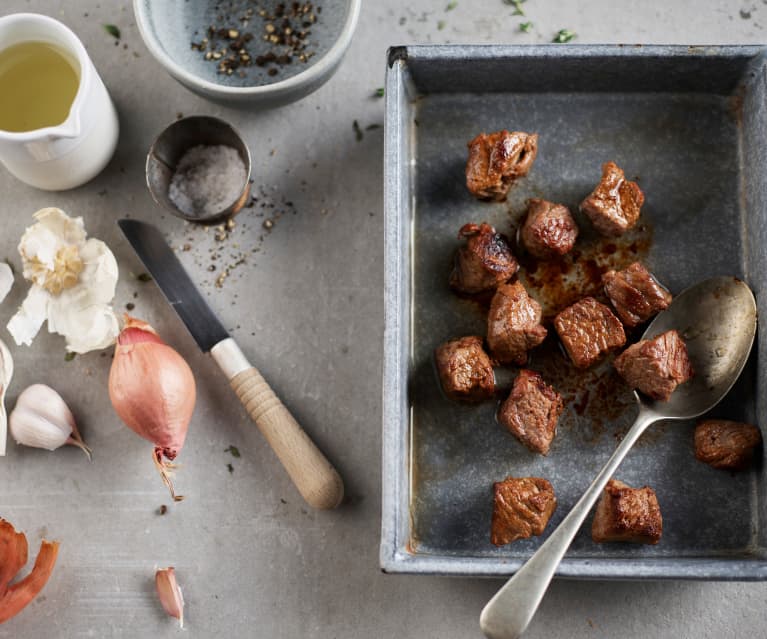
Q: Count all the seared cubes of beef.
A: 13